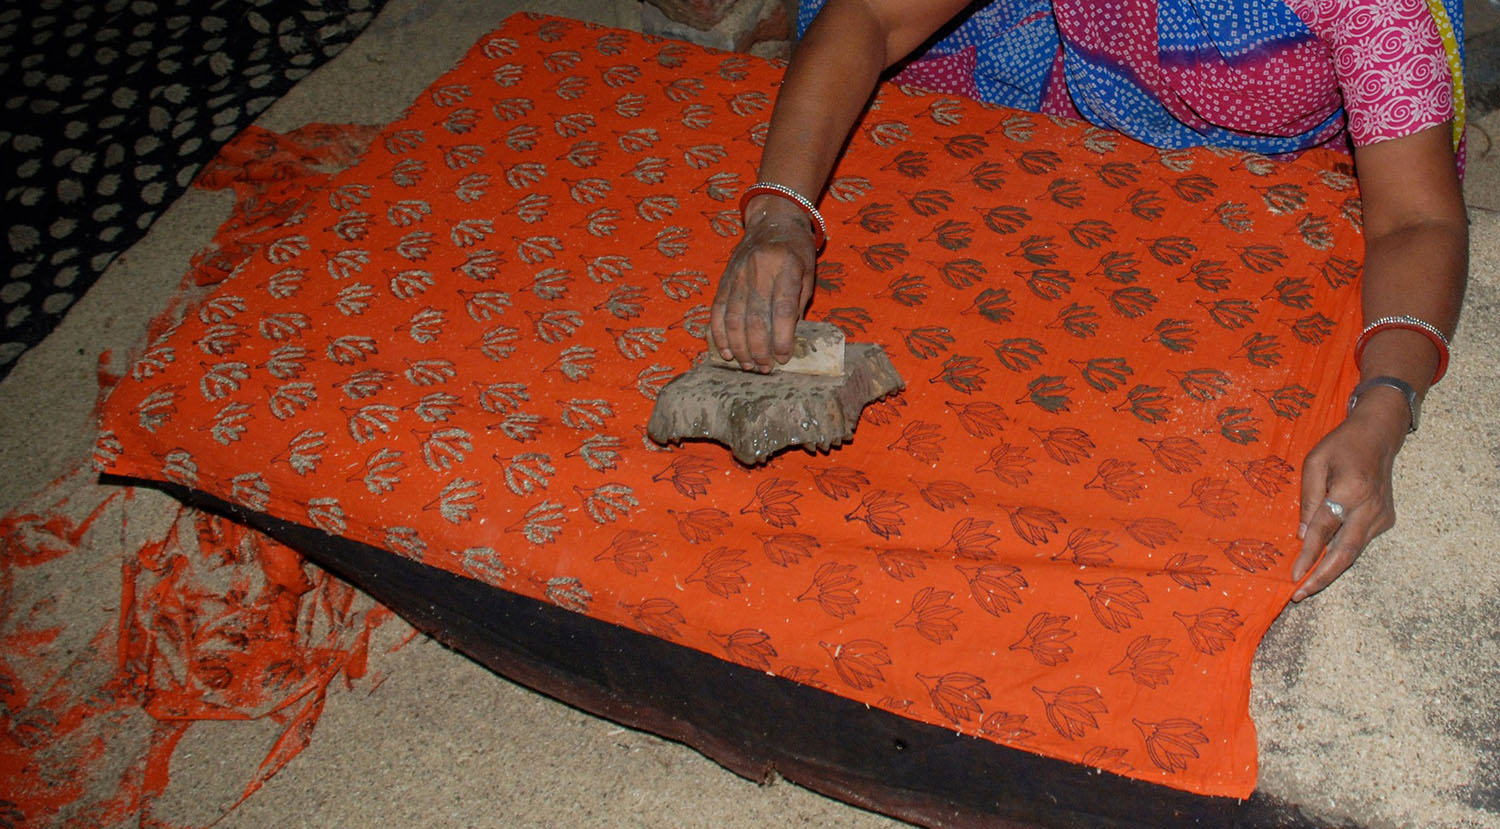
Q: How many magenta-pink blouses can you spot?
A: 1